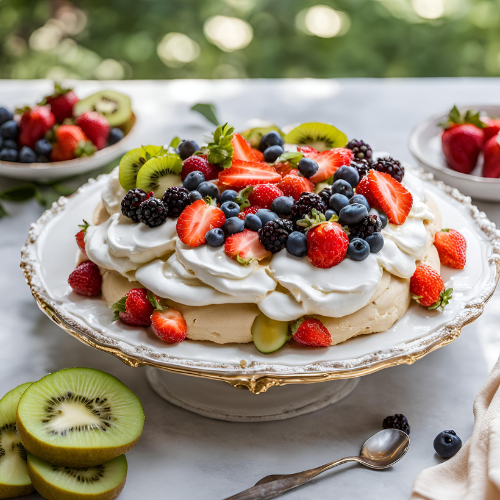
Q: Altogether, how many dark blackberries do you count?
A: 11